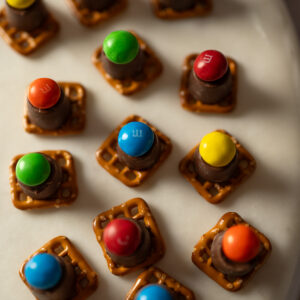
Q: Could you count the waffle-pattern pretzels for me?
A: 13